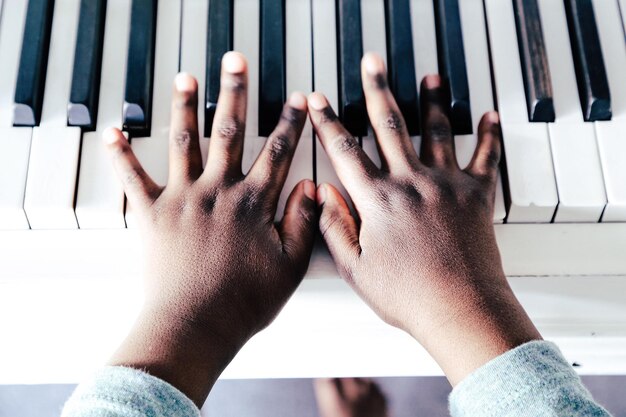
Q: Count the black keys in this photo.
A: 10